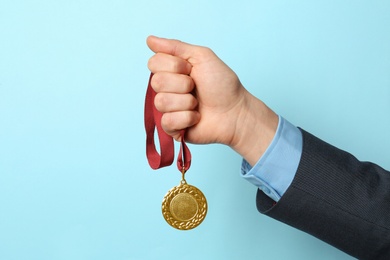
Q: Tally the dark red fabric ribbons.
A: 1